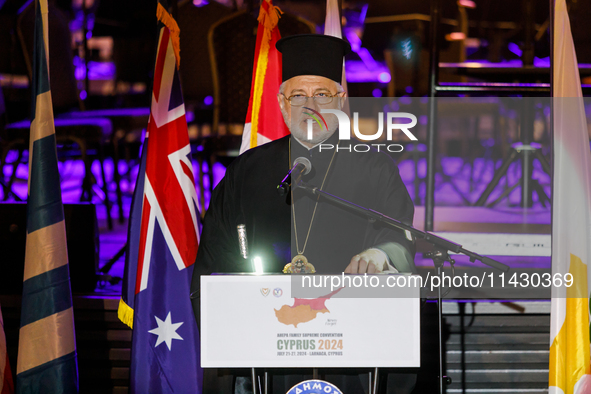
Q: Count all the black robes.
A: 1